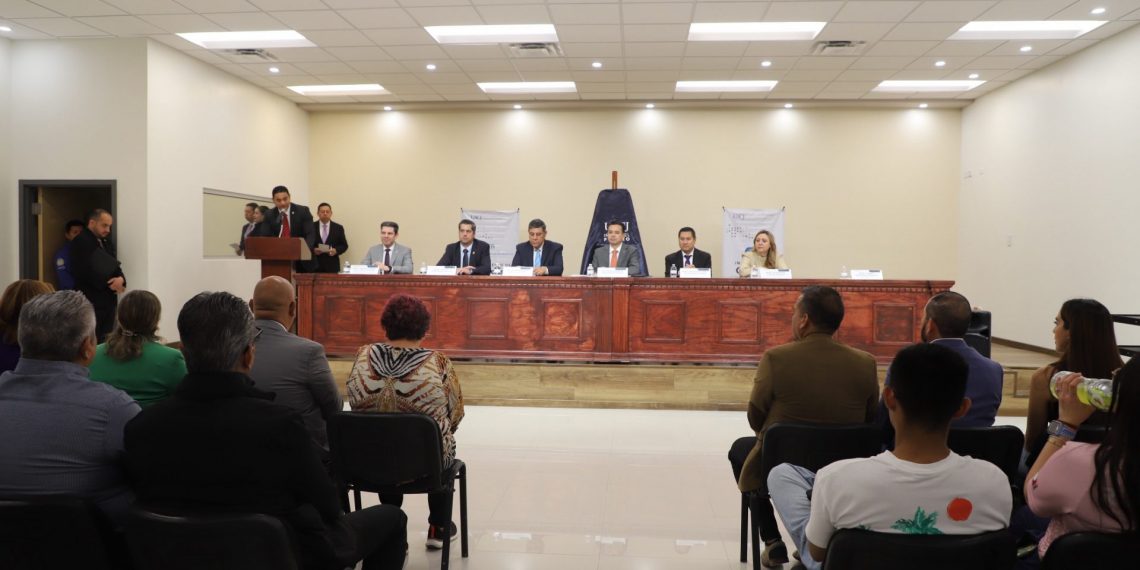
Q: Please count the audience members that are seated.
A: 11